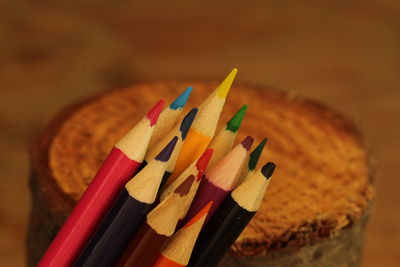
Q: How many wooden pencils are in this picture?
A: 12